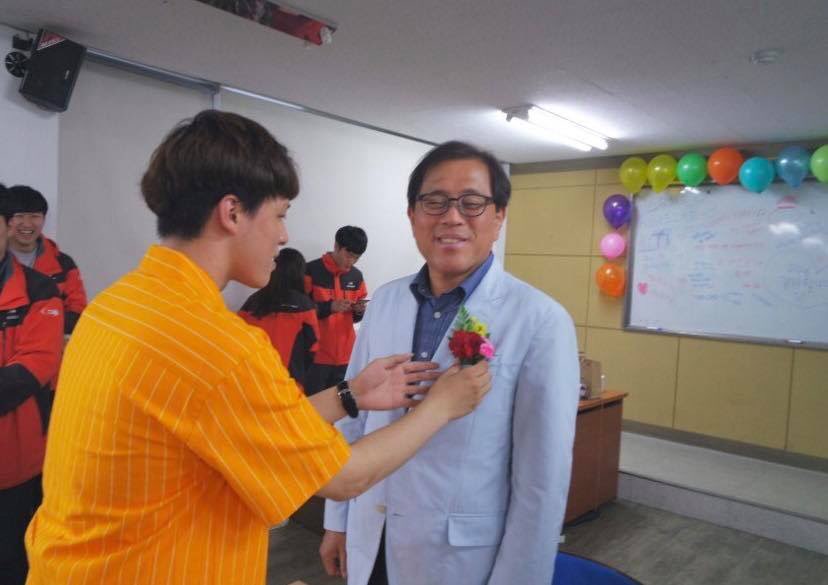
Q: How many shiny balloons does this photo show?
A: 10